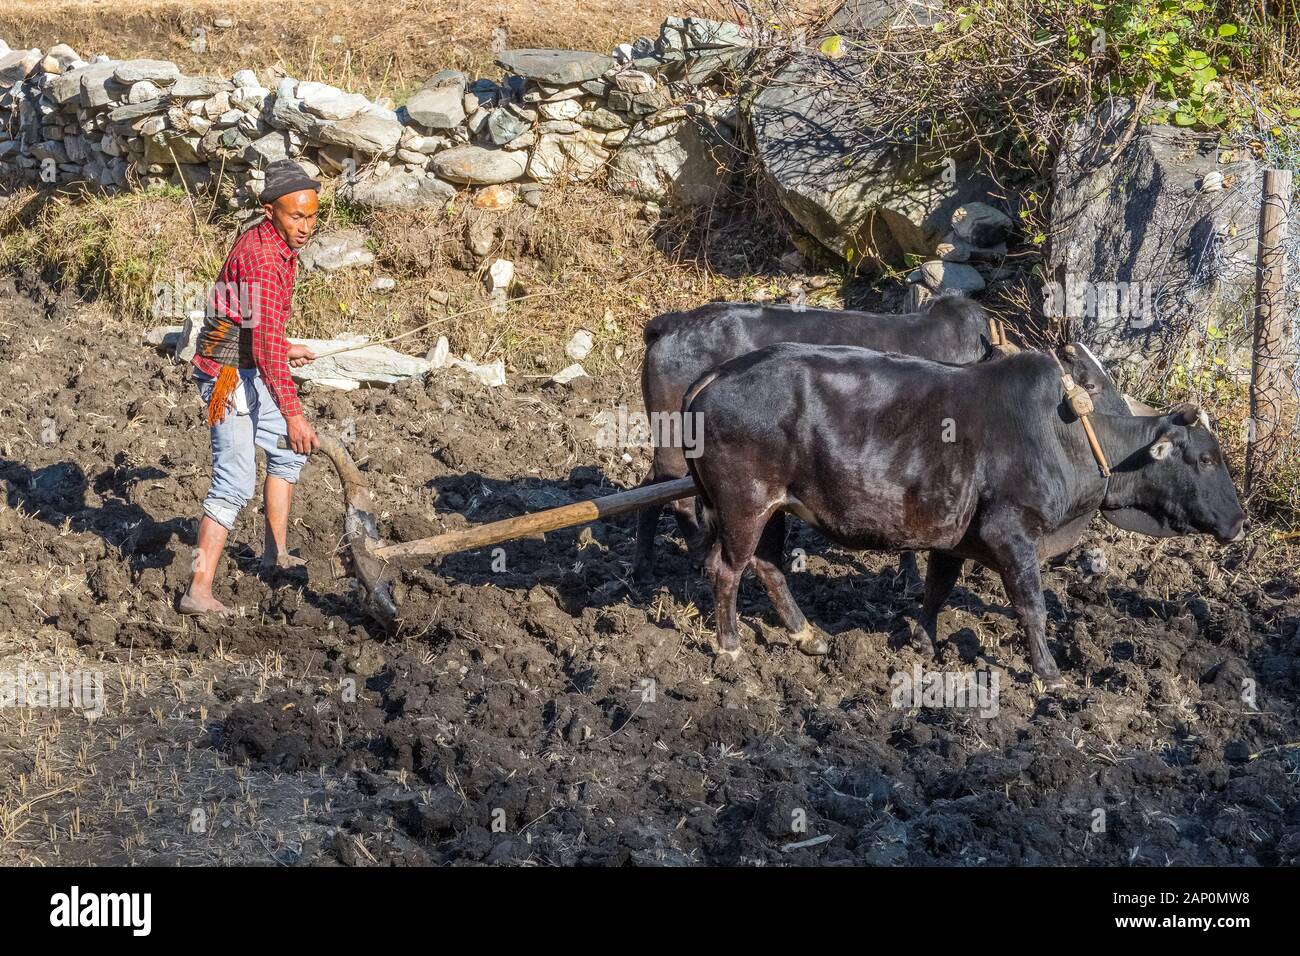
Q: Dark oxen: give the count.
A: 2